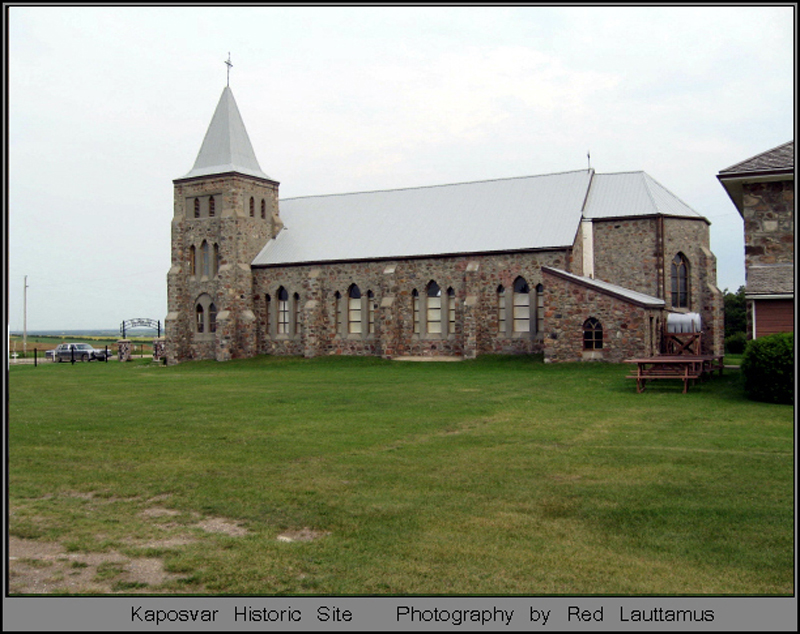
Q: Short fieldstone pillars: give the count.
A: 2